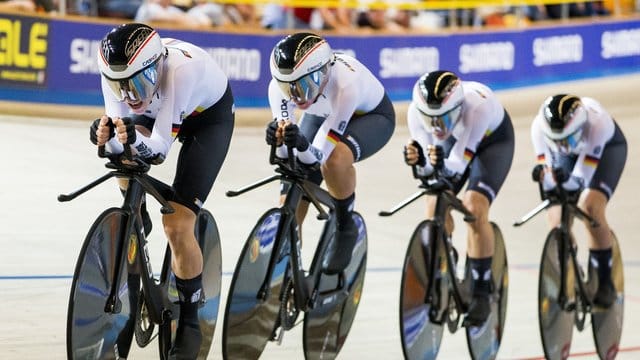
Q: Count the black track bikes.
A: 4